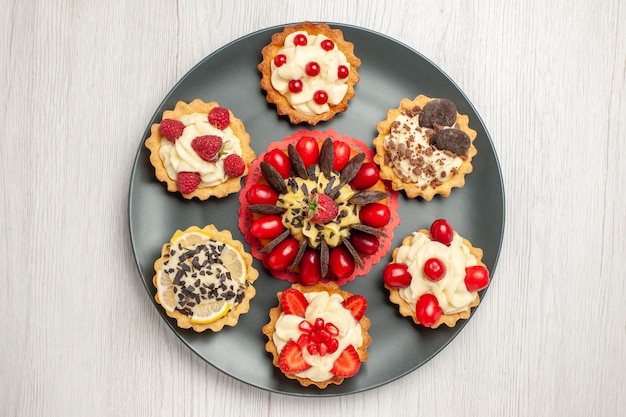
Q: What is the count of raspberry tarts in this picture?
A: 1